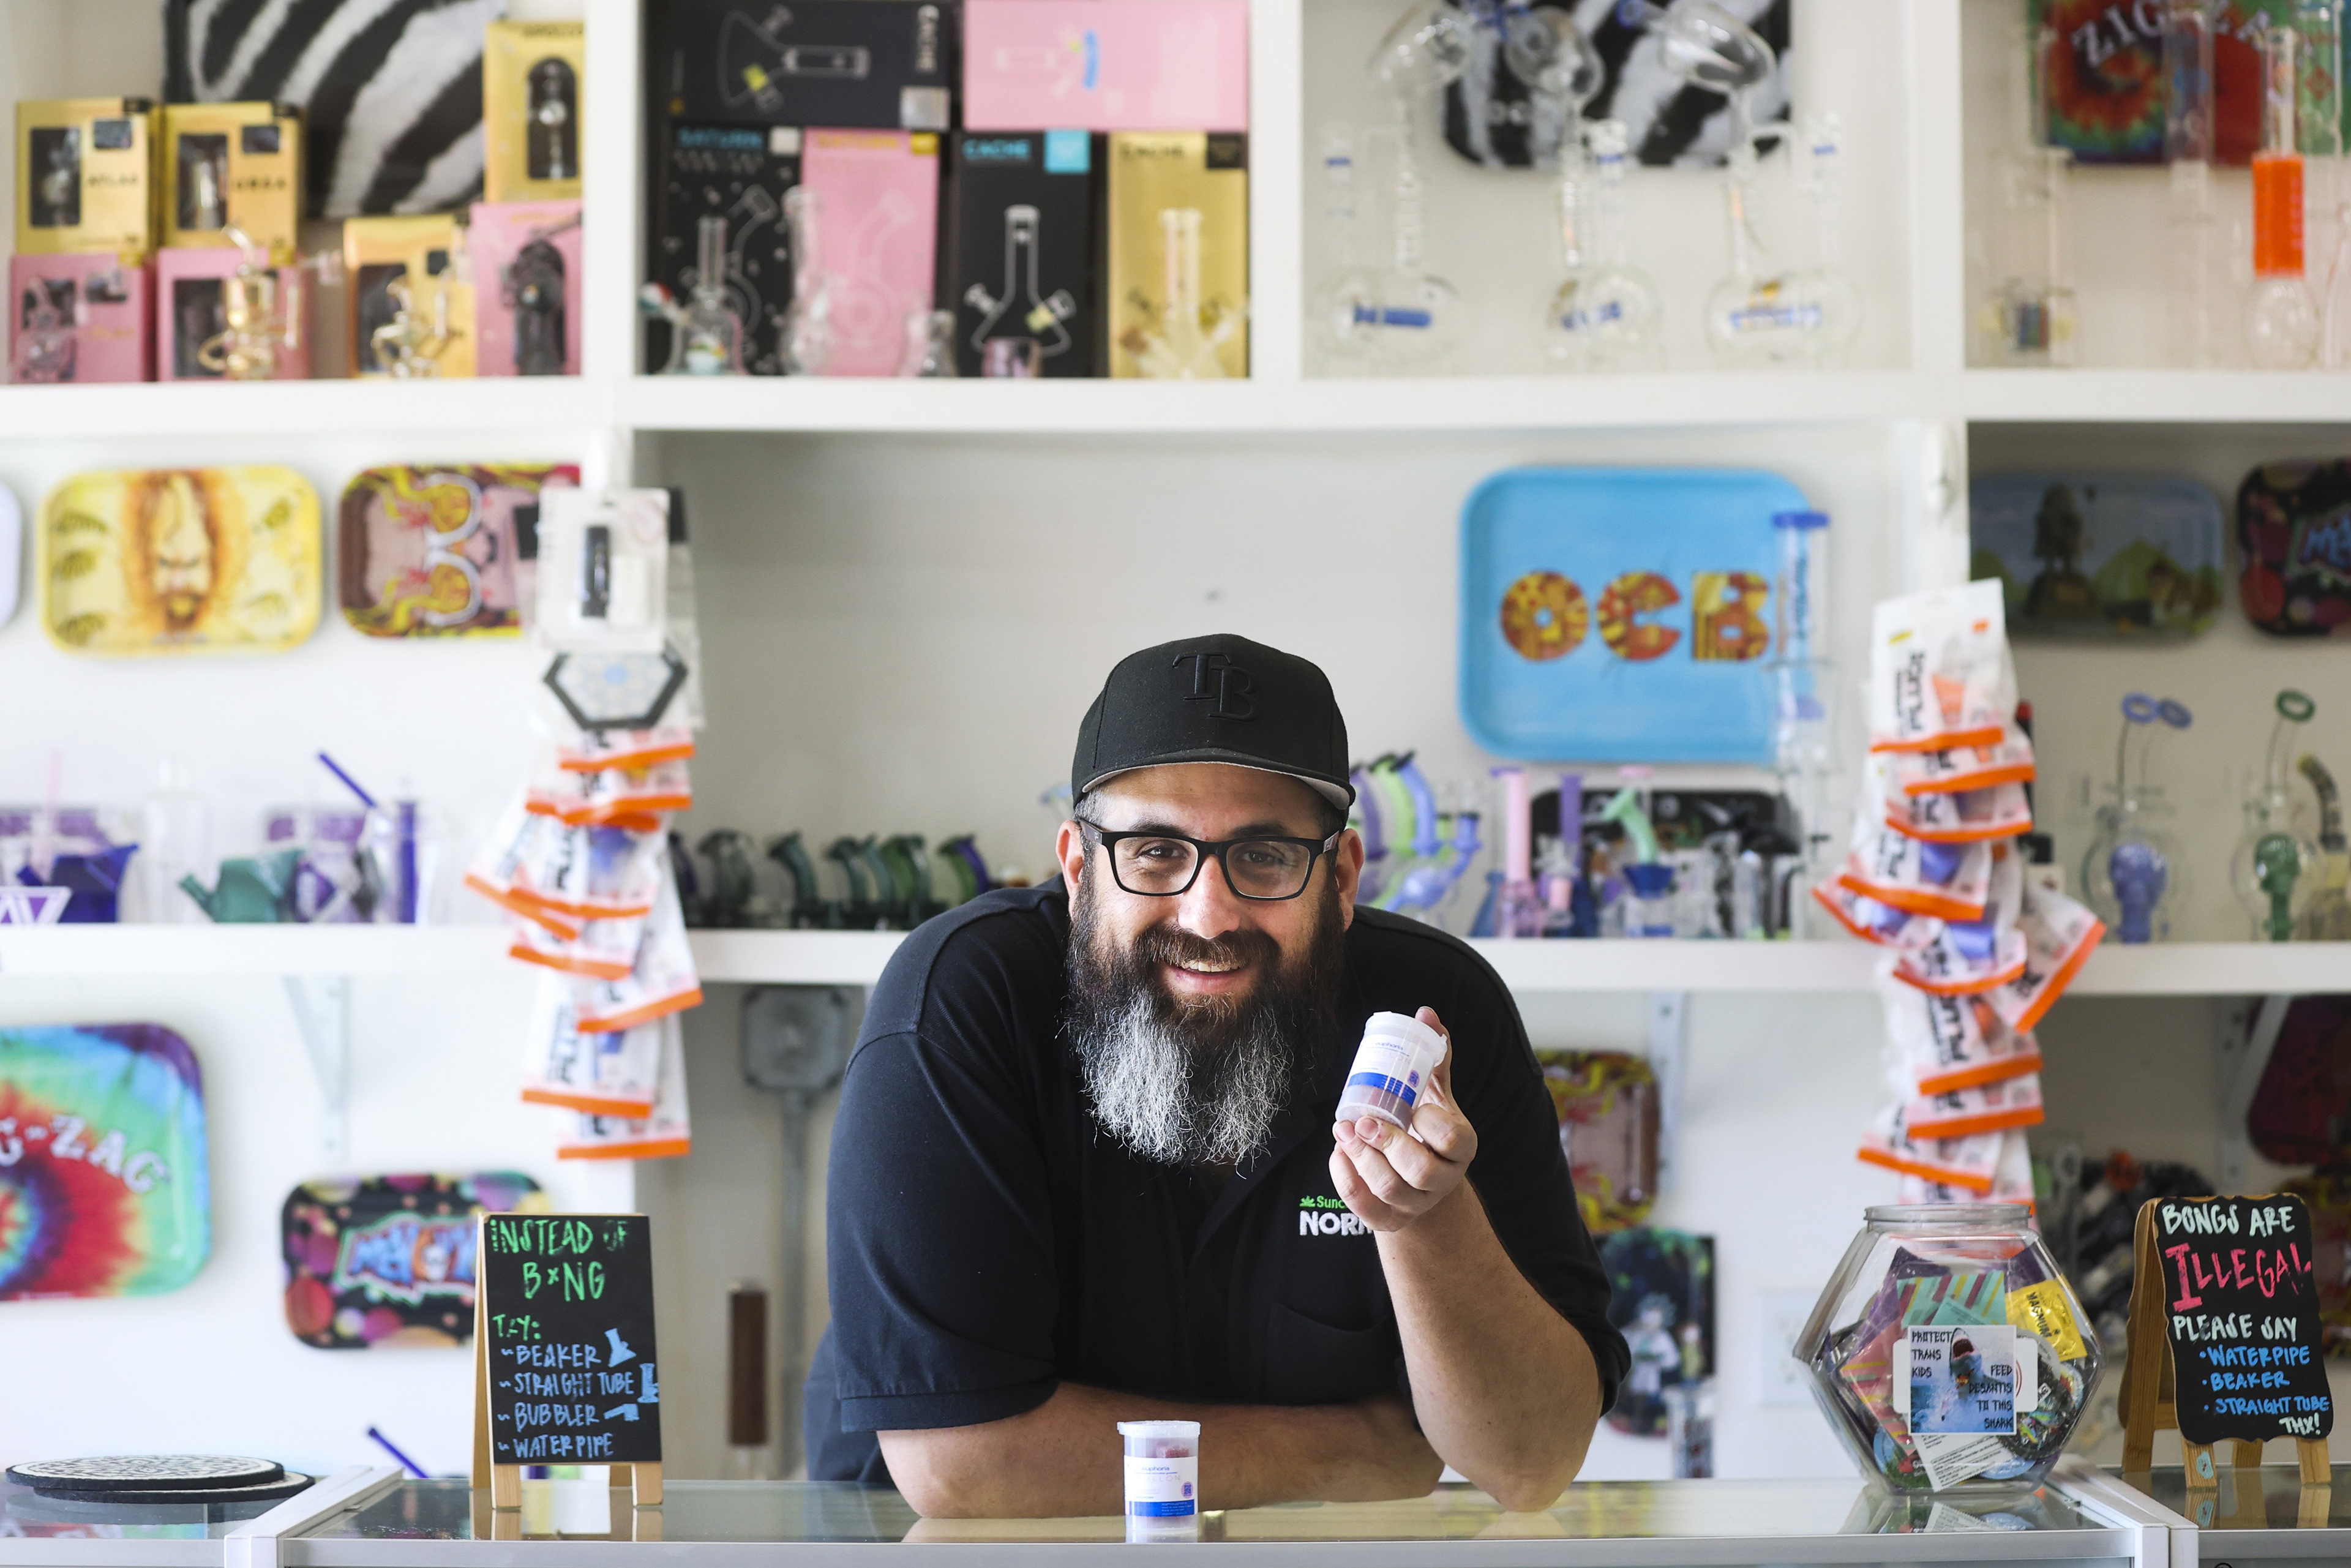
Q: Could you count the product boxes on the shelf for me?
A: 13